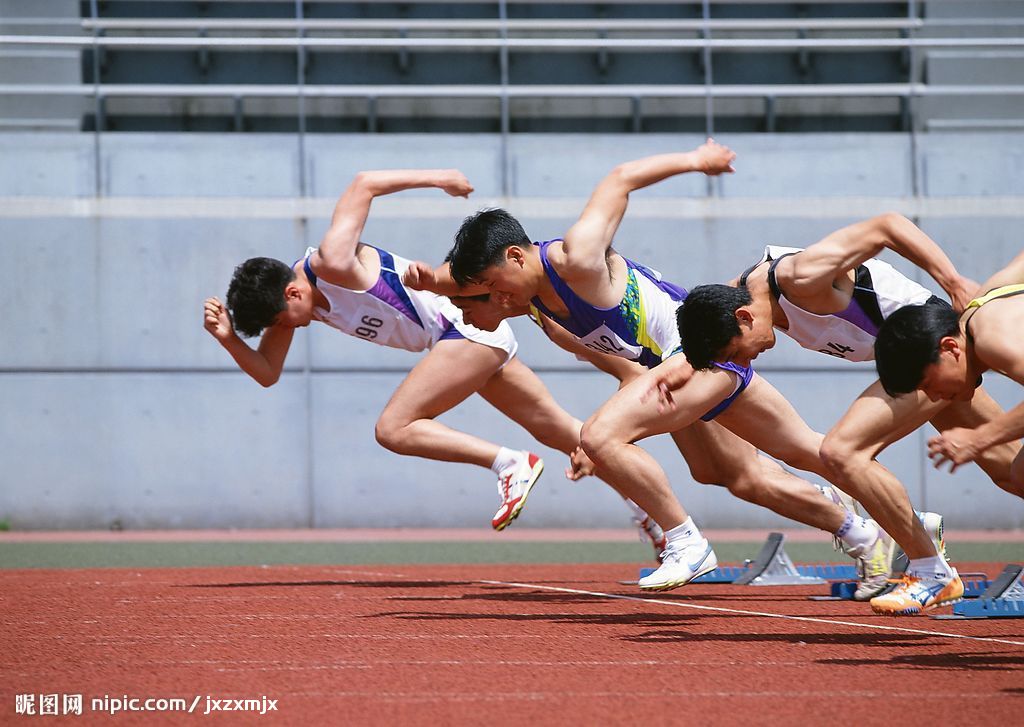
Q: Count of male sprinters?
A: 5